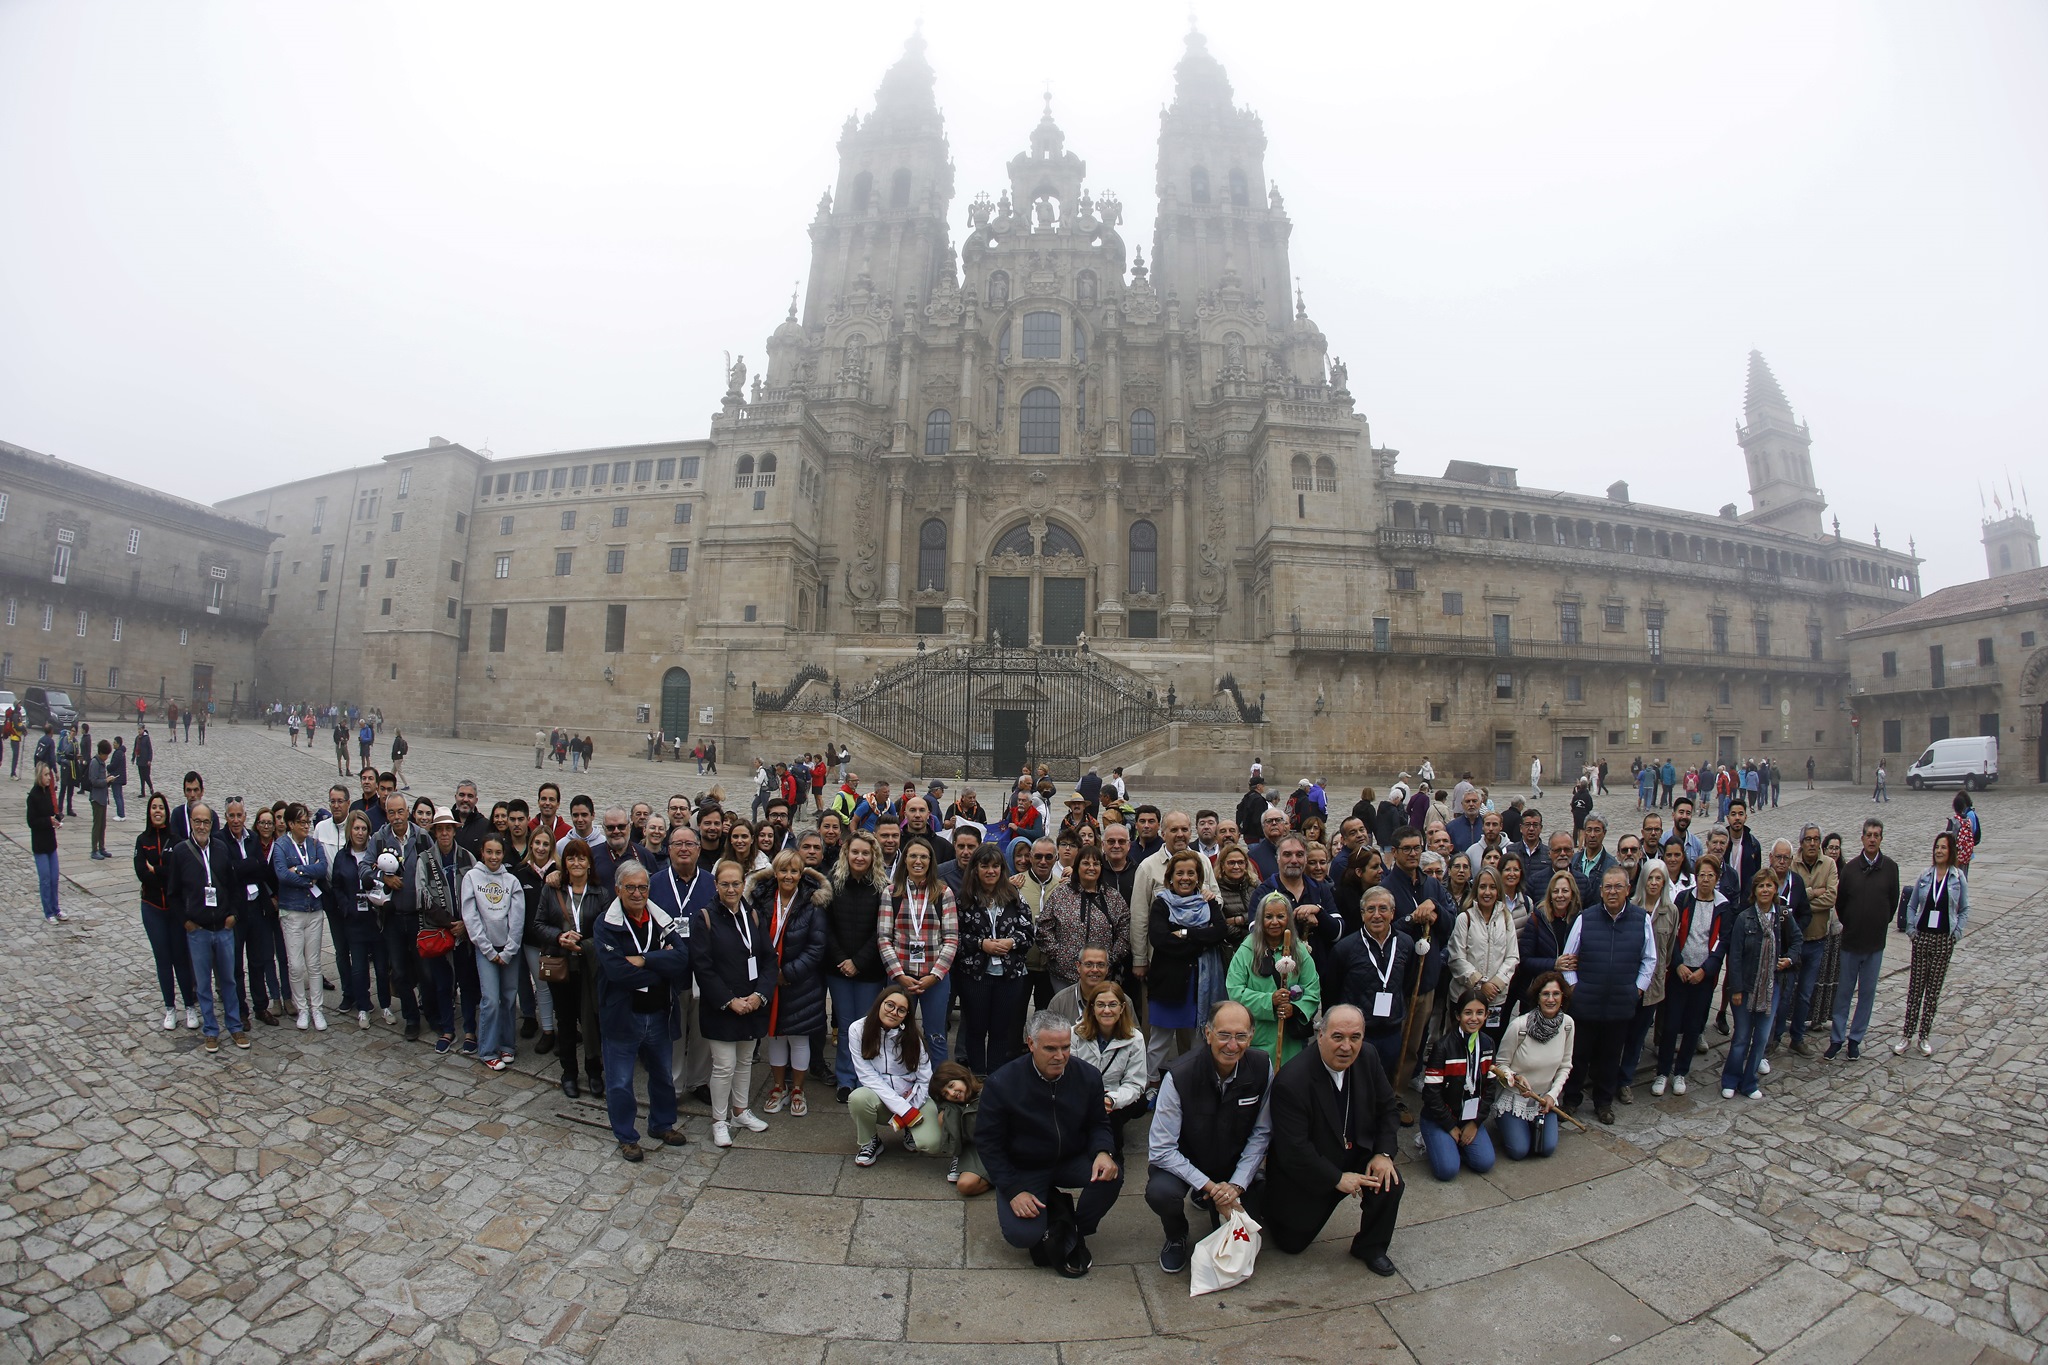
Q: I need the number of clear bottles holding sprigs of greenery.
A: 0